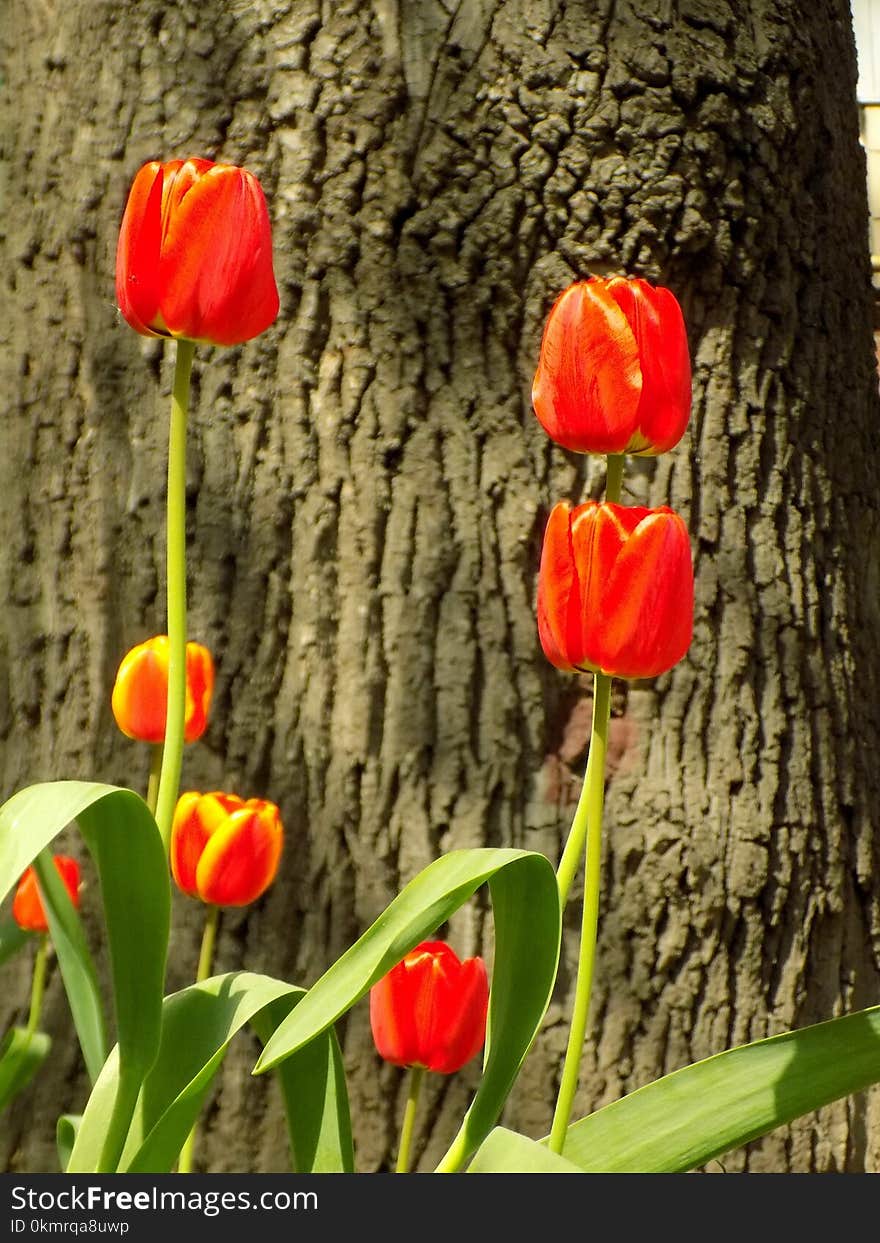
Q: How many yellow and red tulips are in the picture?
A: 2